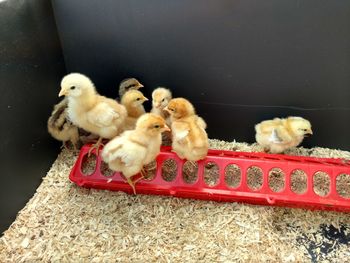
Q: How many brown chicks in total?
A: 2